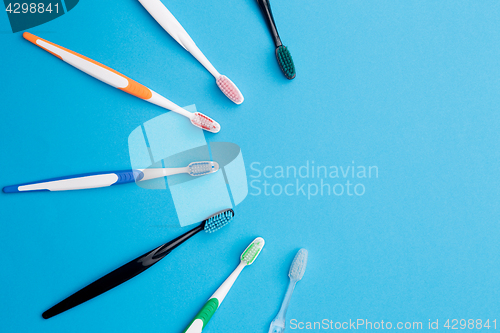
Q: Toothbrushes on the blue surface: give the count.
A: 7